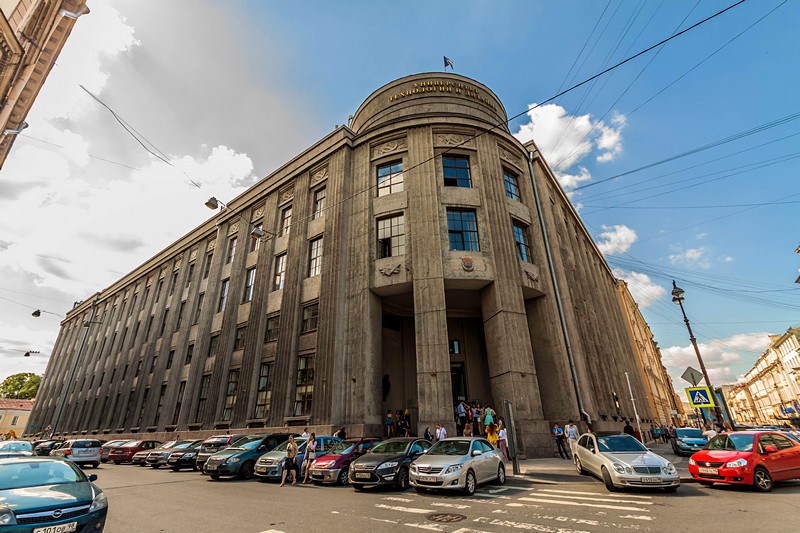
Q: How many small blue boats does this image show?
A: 0